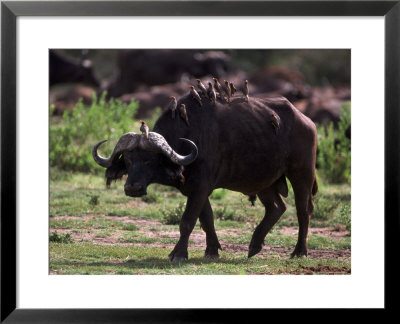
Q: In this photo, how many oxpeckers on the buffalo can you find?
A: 11